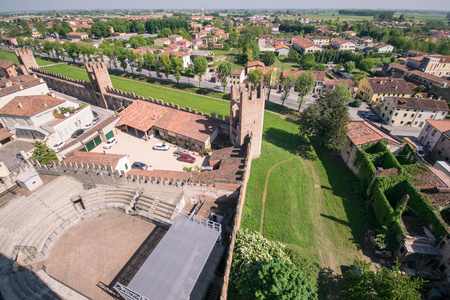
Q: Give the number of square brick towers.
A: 3